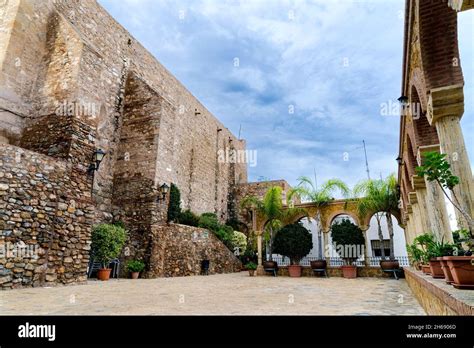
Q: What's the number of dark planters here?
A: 3